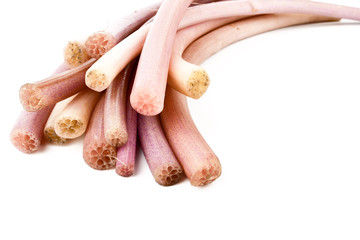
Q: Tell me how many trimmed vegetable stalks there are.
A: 14